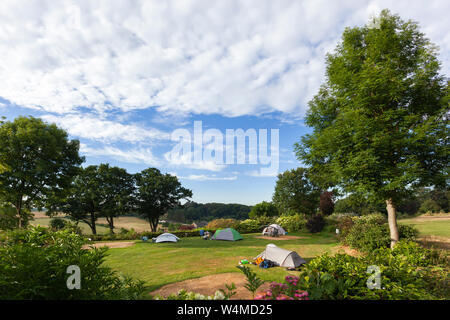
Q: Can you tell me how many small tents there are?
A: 4